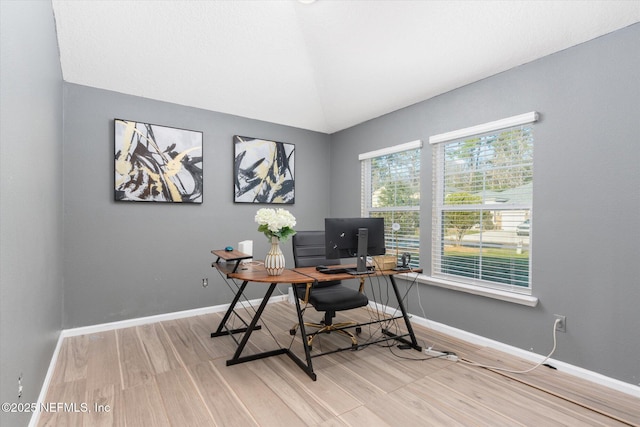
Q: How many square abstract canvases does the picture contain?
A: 2